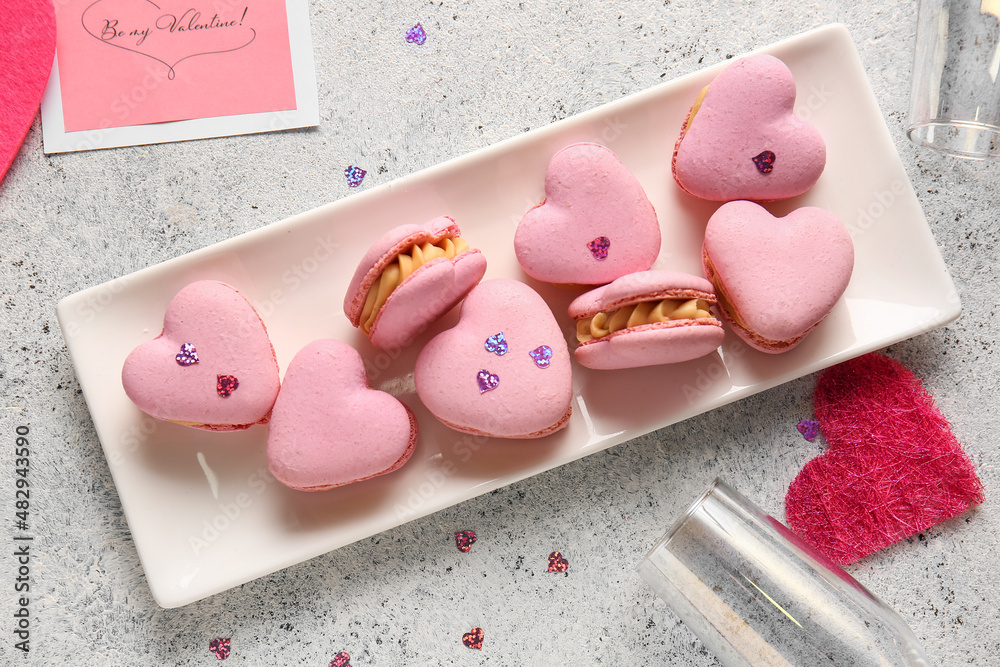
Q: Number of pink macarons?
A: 8